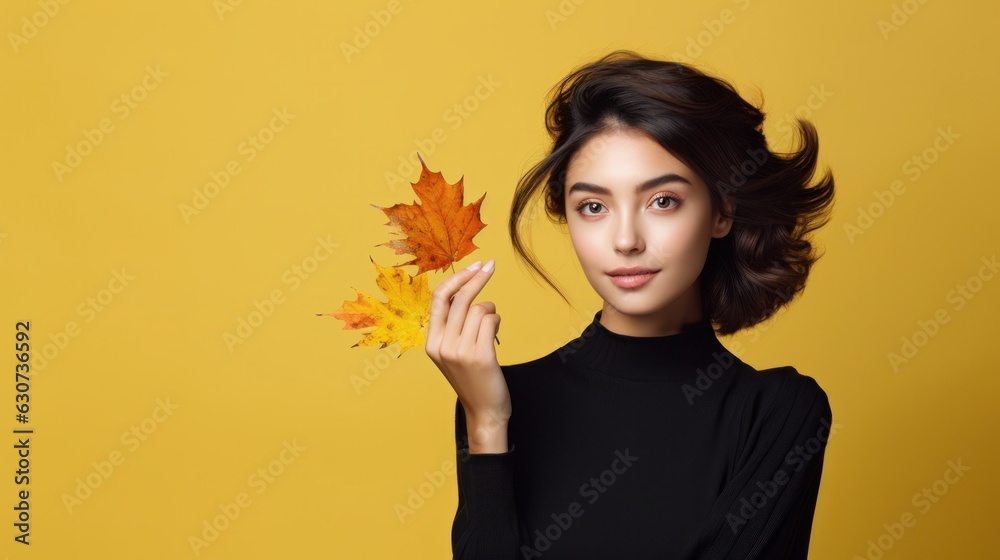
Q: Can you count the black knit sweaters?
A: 1